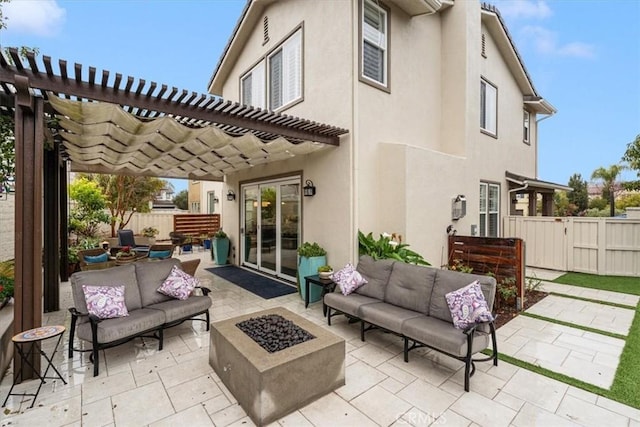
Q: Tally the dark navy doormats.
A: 1